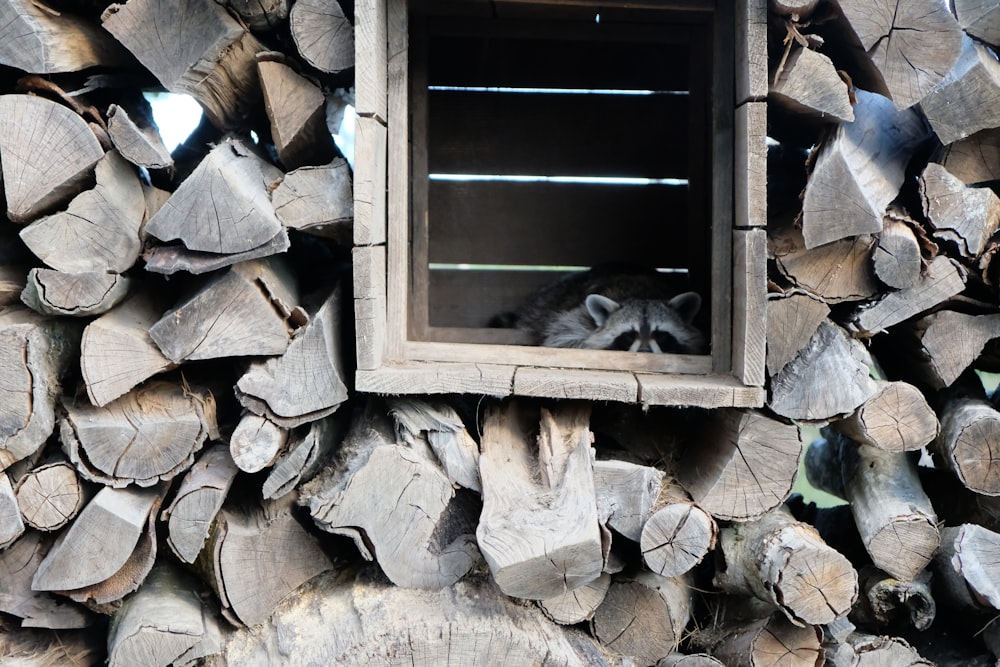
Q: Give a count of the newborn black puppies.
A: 0